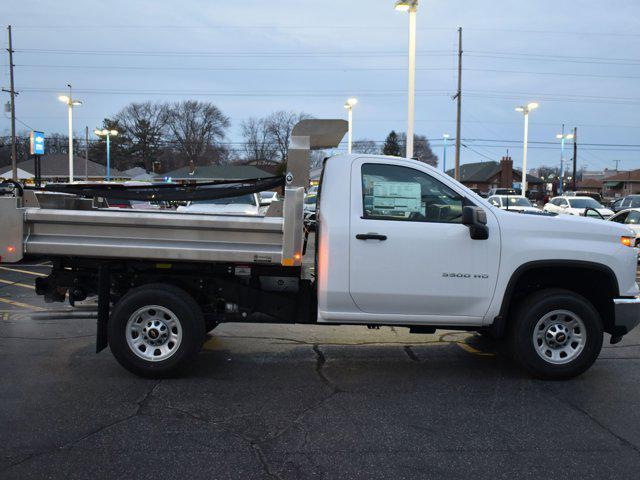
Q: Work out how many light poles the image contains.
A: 7